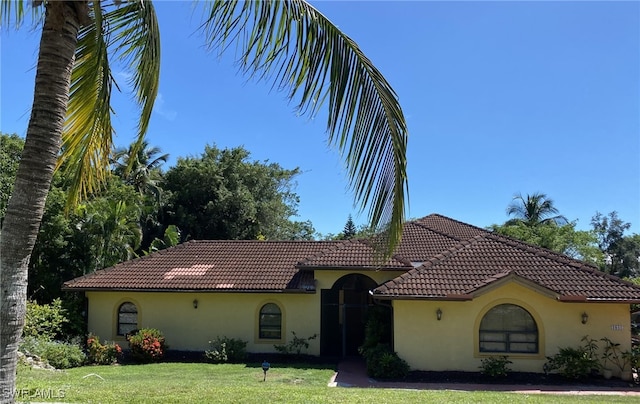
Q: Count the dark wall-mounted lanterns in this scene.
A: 3